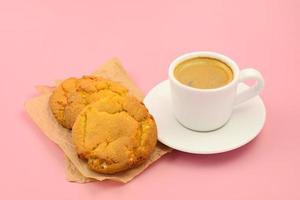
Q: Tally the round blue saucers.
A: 0